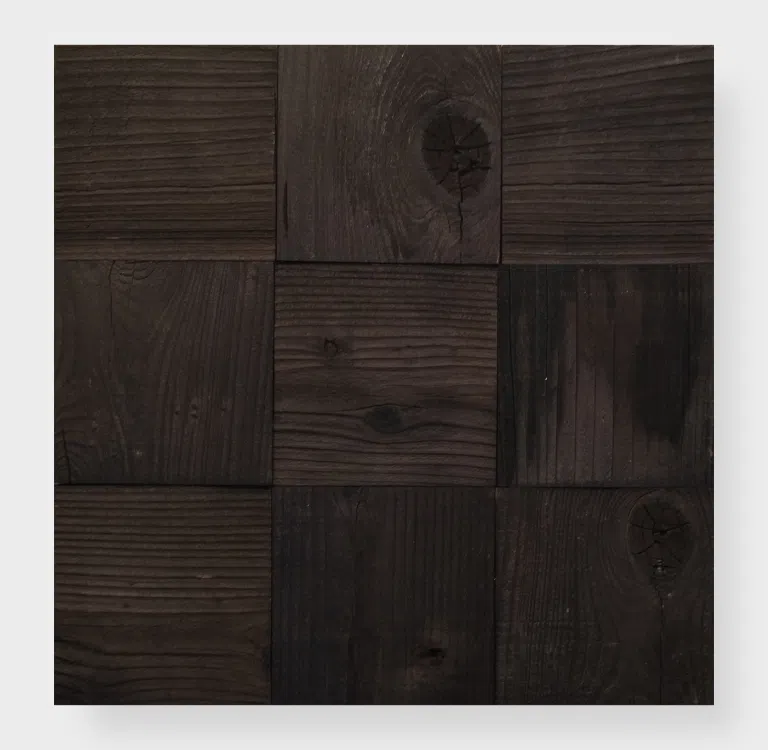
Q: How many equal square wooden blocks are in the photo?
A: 9